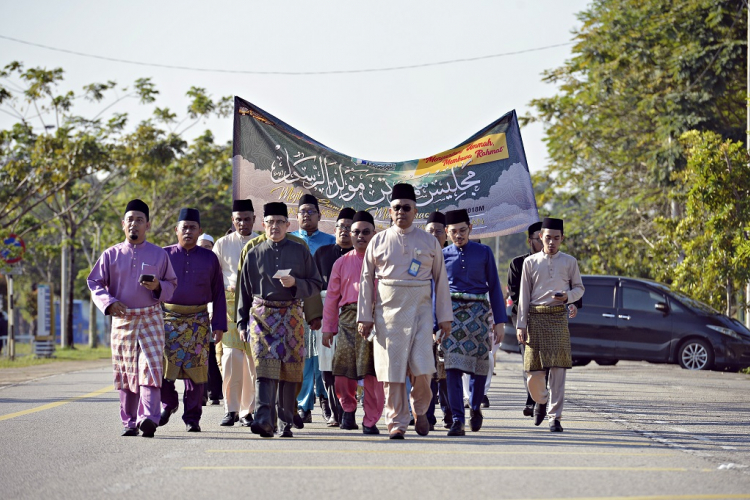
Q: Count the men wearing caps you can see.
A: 13